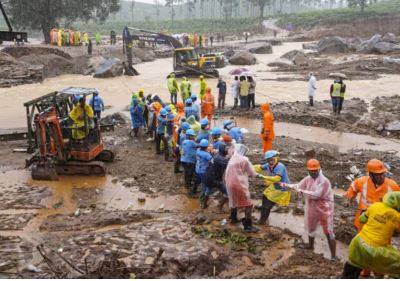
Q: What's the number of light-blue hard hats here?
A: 12